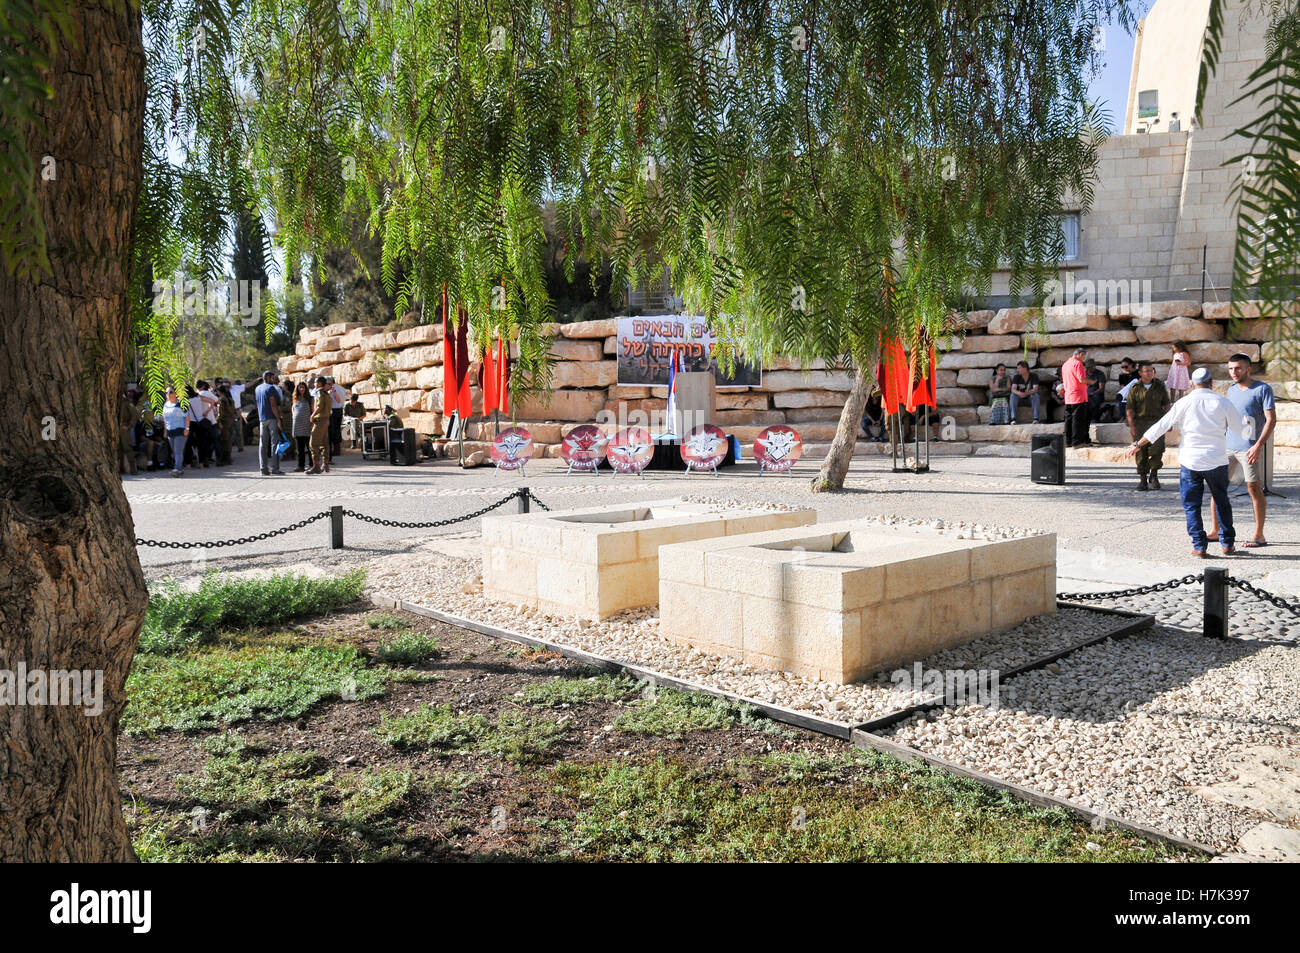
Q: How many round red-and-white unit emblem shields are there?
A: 5